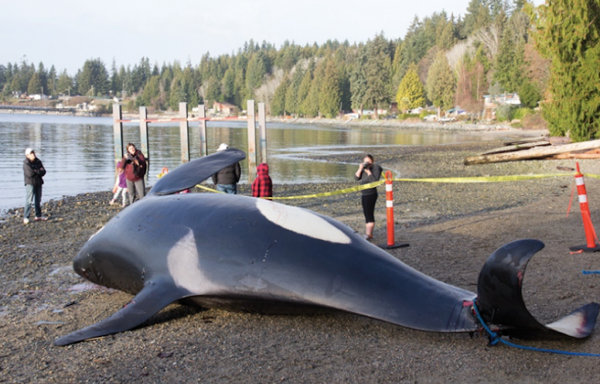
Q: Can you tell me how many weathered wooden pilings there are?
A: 6